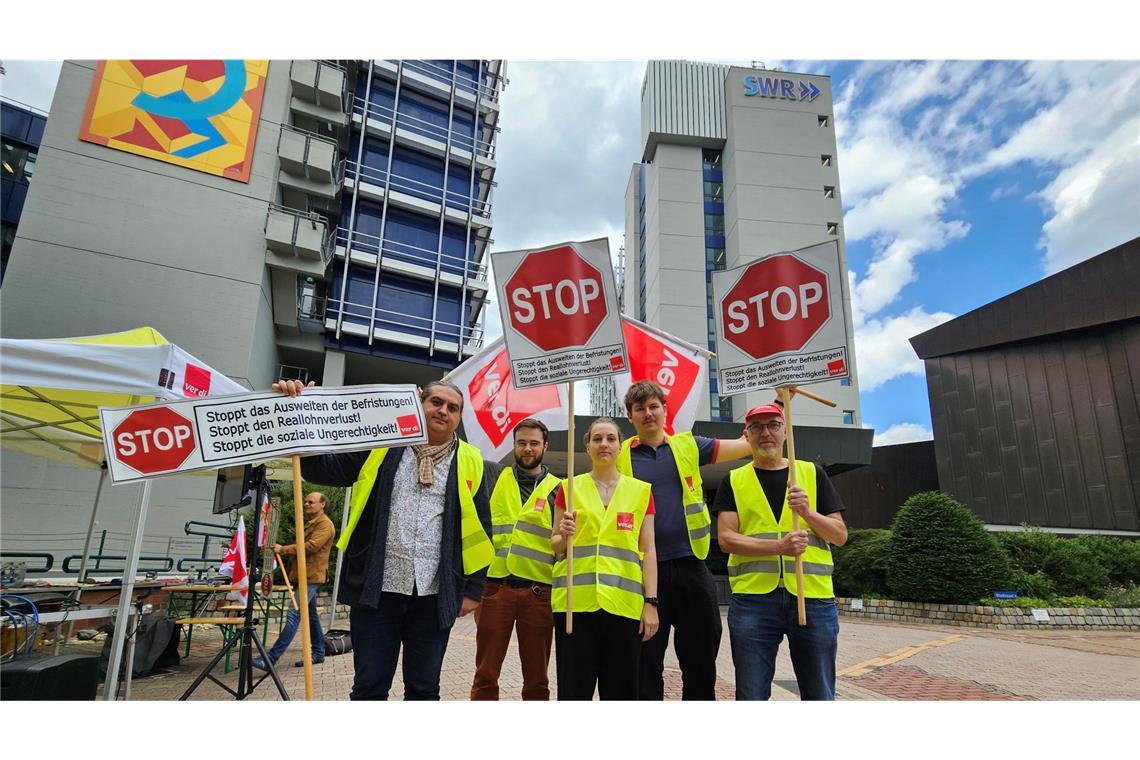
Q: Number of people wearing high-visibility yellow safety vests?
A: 5